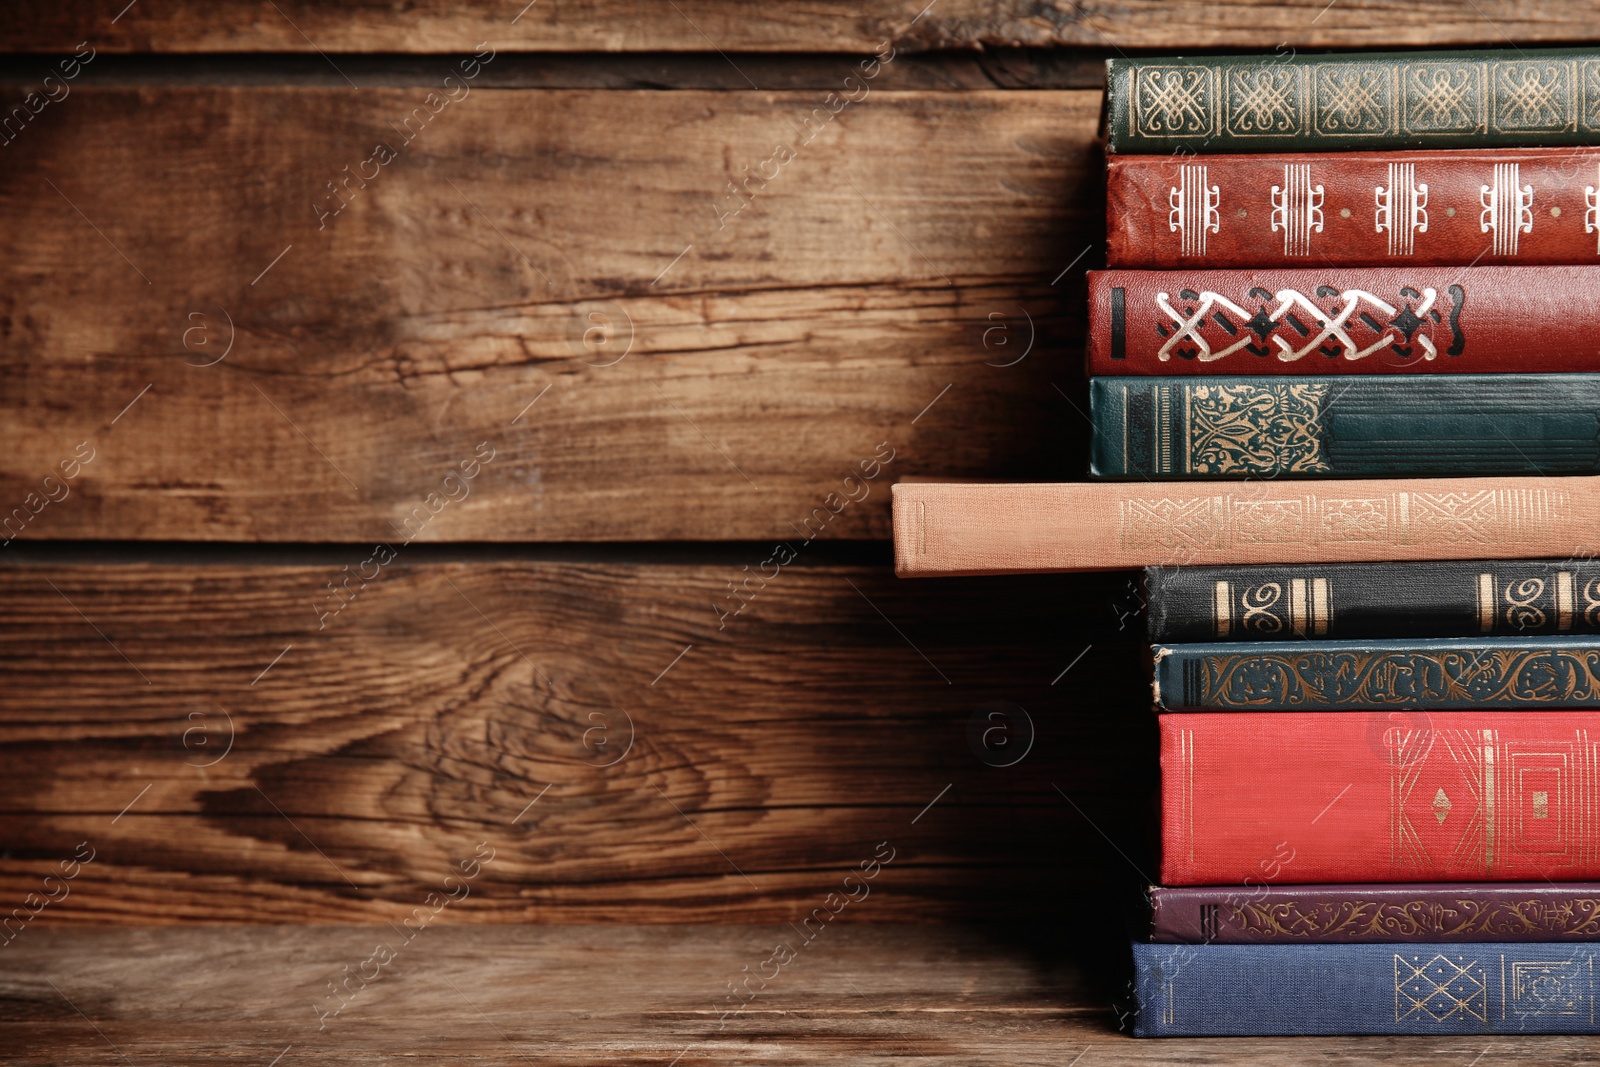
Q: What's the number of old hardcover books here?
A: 10